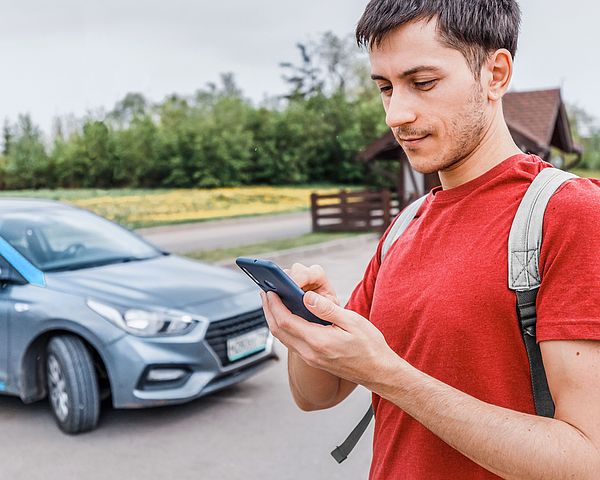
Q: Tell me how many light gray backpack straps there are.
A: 2